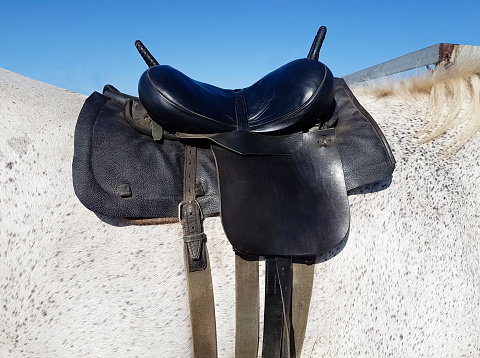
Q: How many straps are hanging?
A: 4